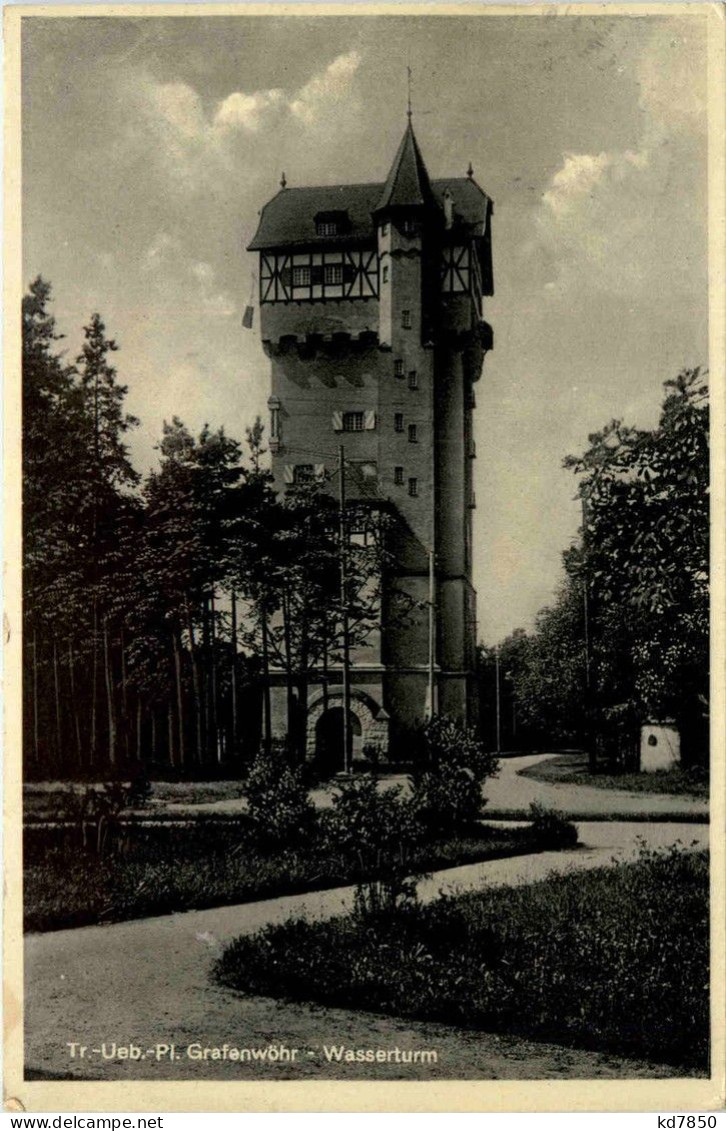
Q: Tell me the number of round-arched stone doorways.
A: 1